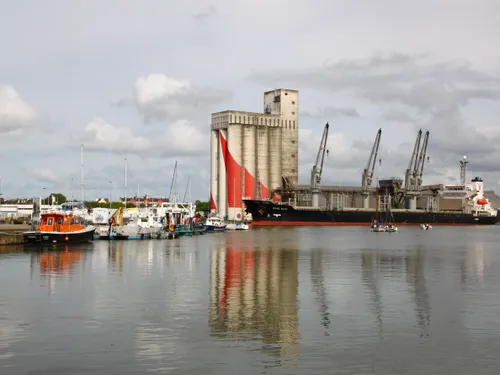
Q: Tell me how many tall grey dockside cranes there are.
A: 4